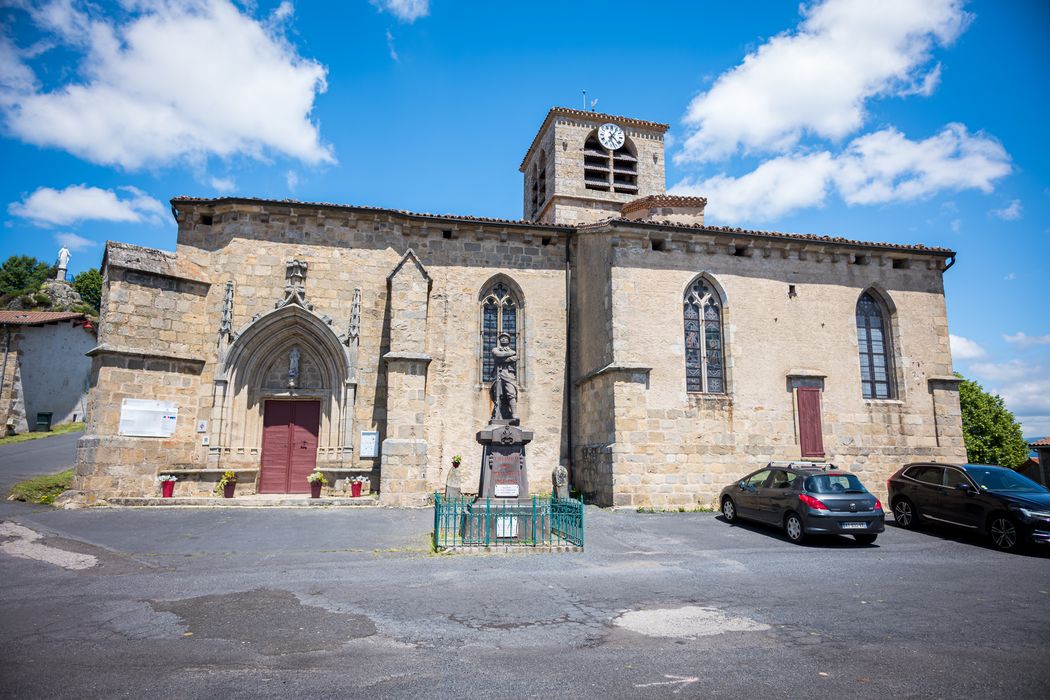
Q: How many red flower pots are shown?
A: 2